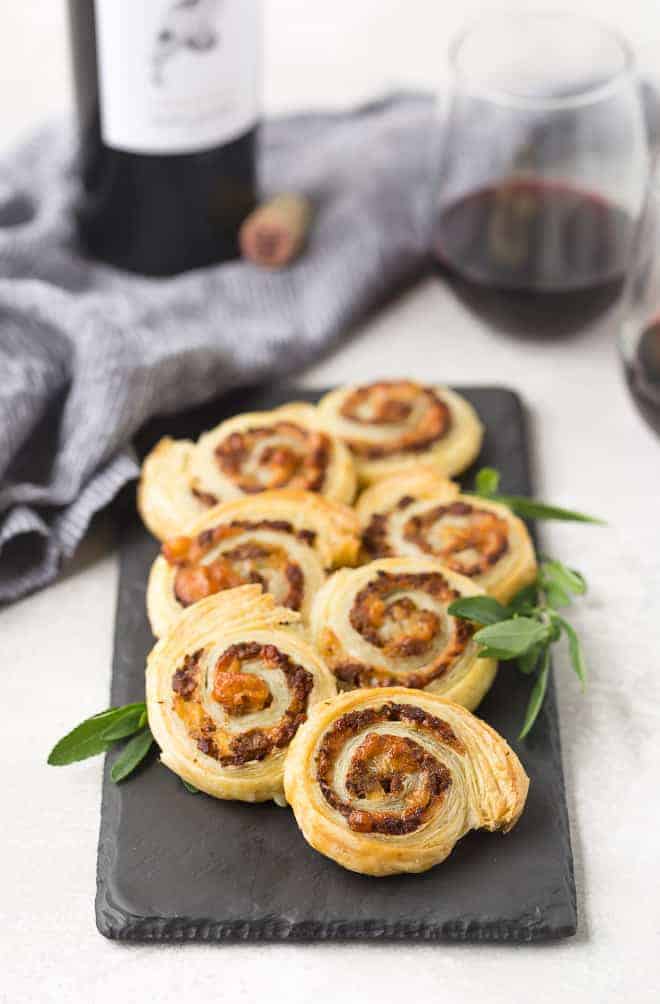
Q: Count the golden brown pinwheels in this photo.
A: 7